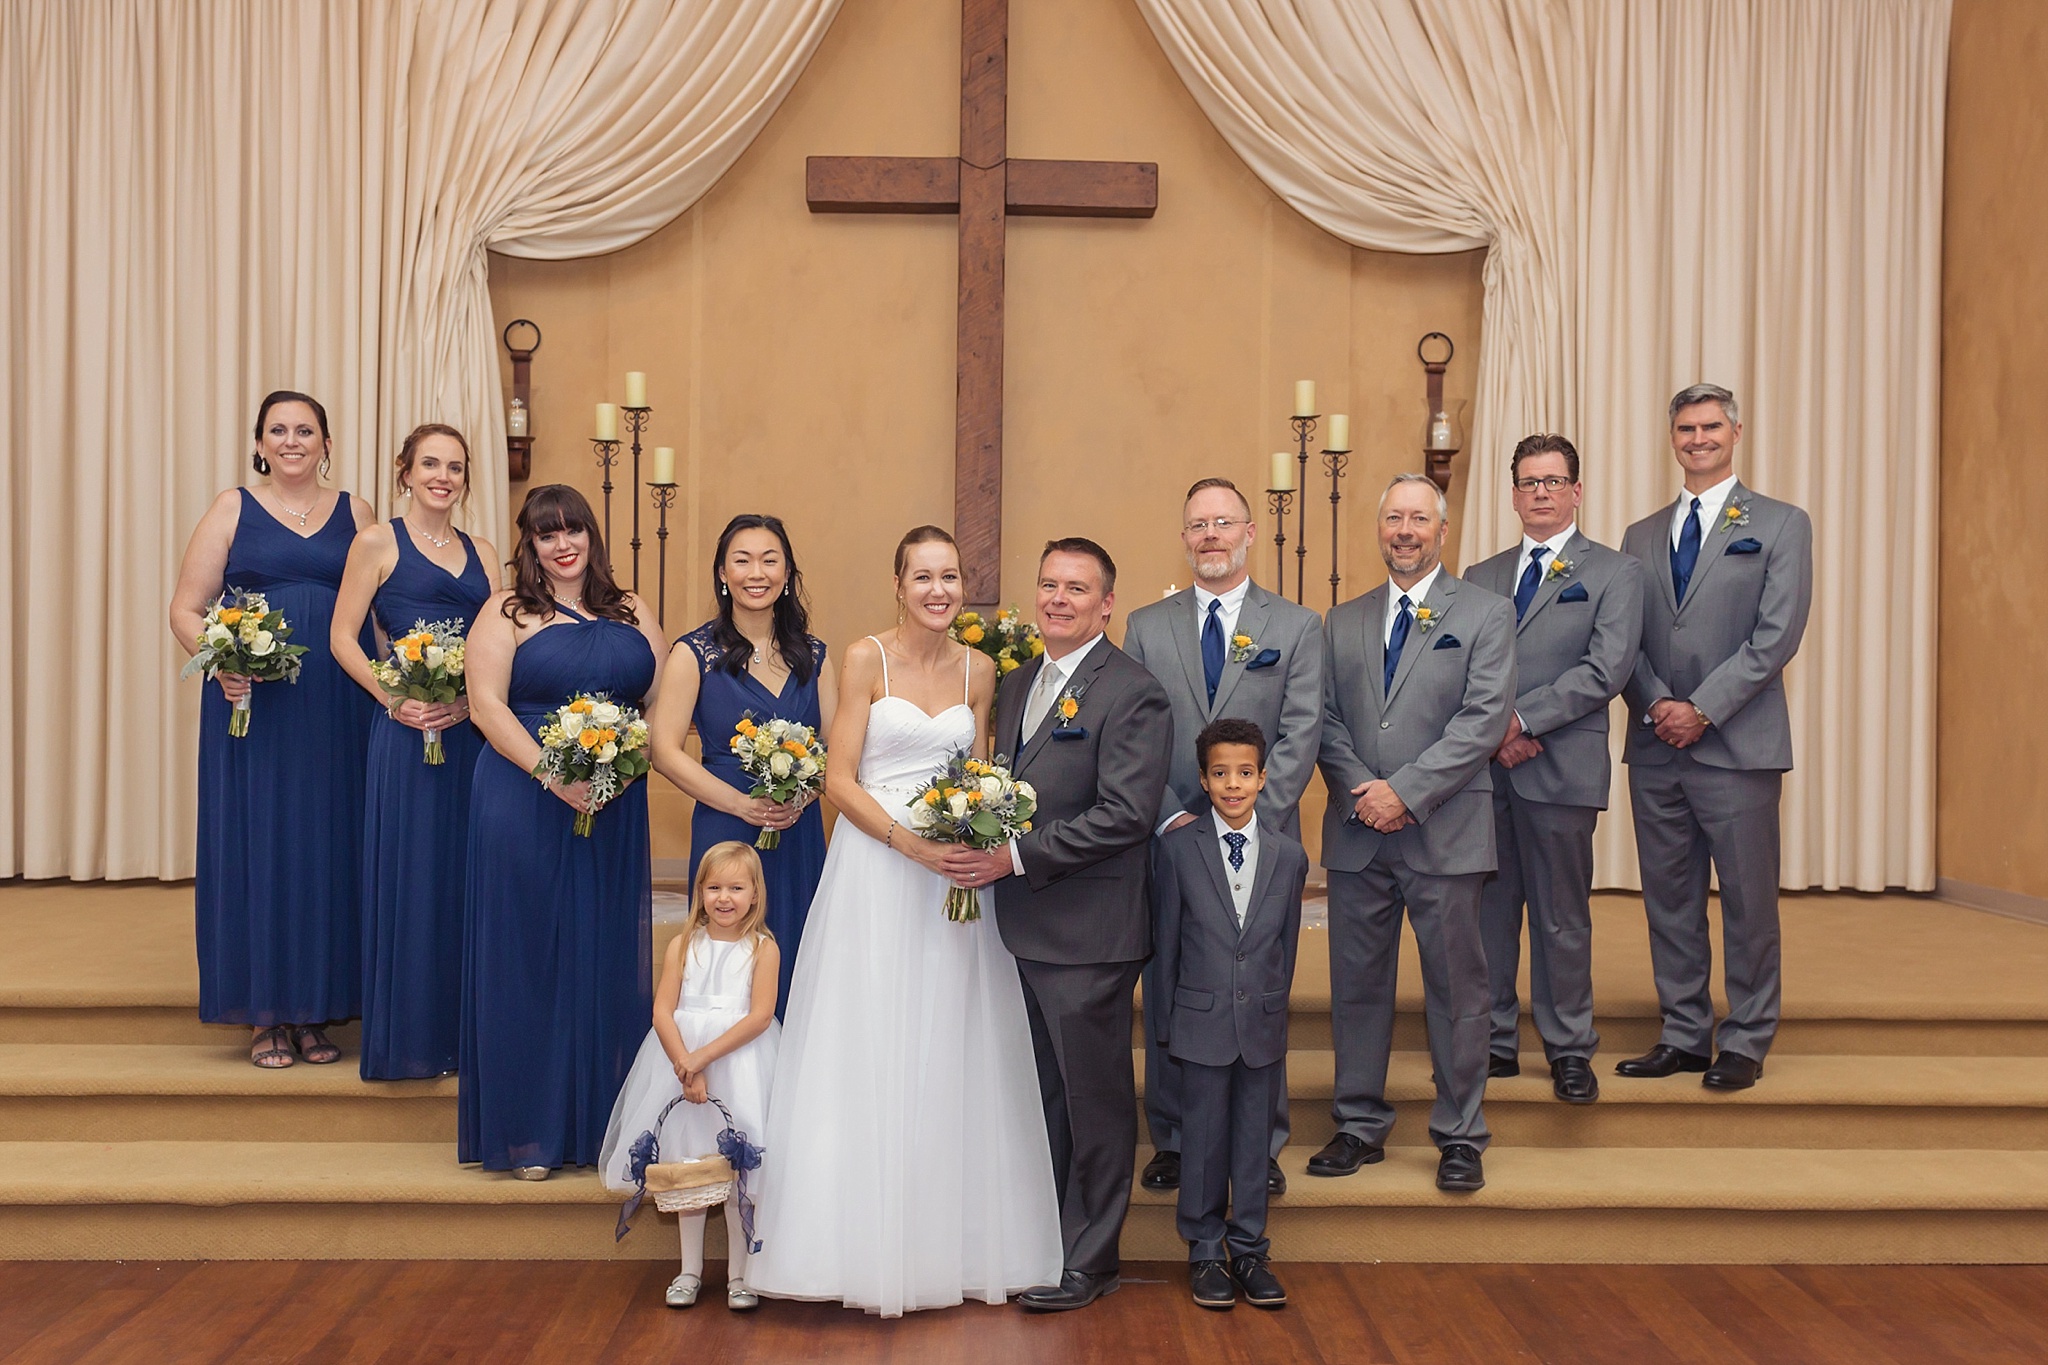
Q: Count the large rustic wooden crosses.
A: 1